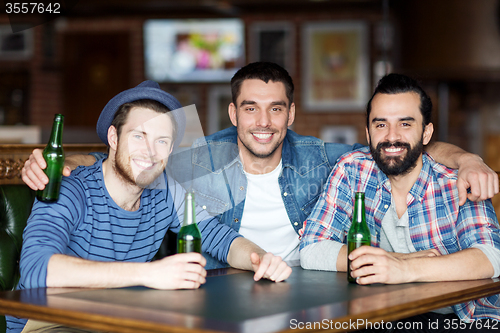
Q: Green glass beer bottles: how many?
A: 3